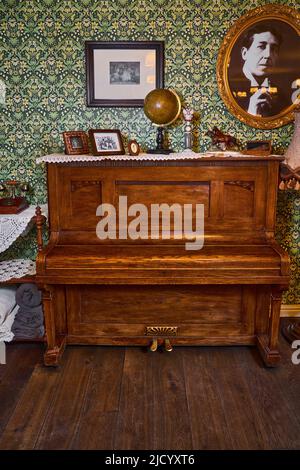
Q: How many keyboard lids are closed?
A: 1